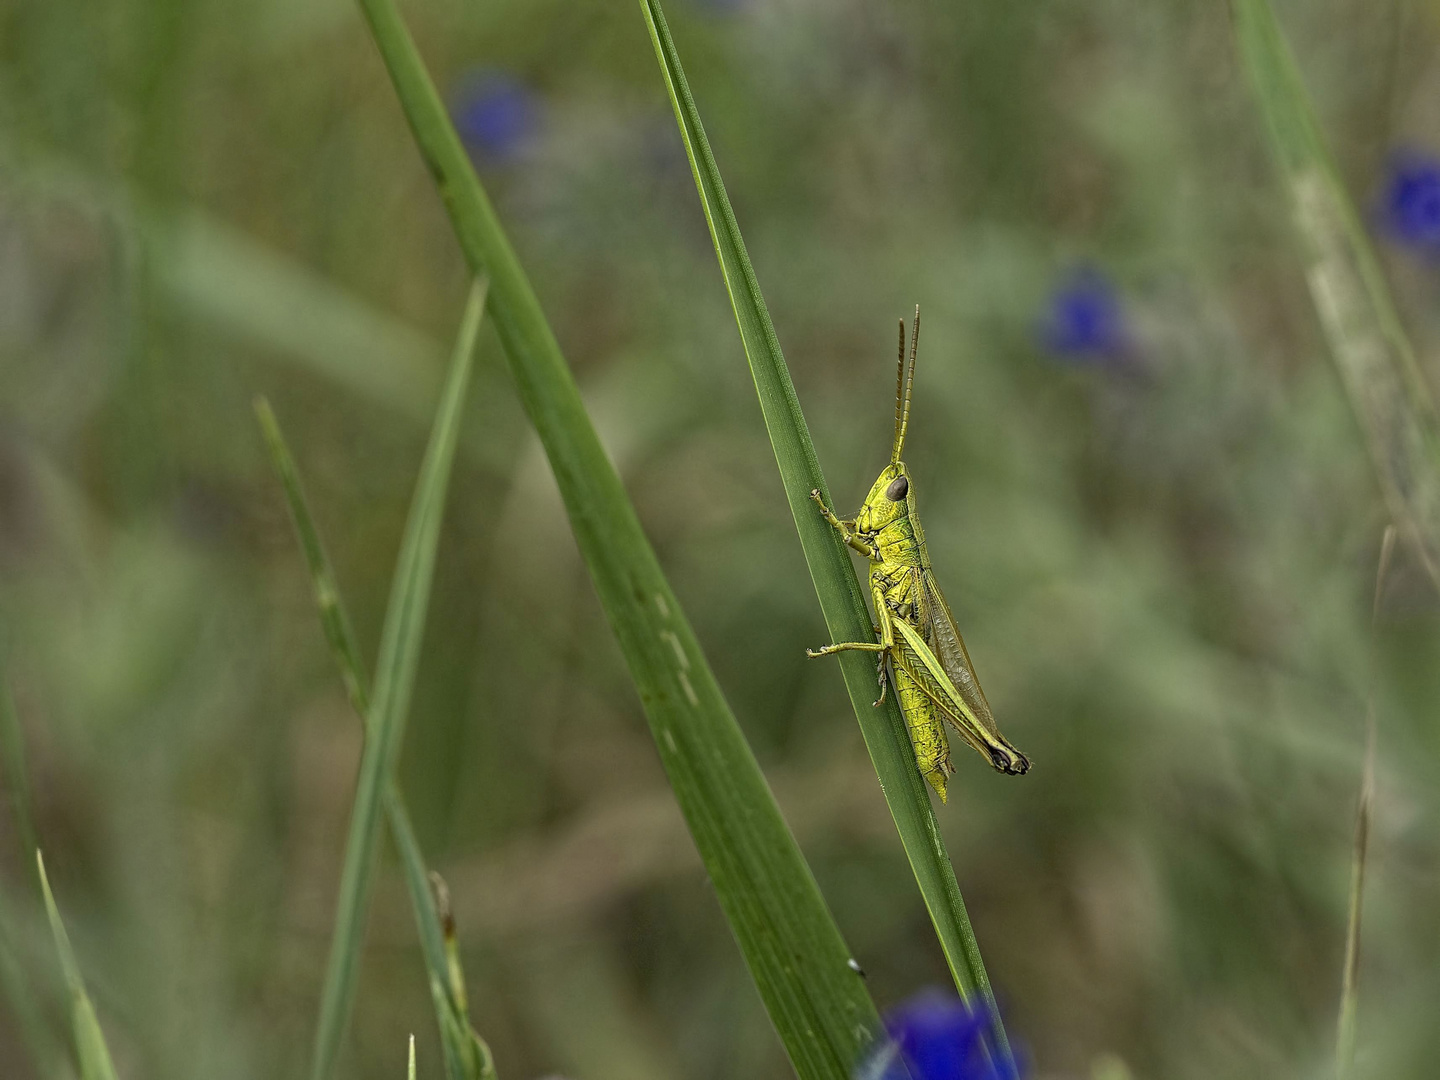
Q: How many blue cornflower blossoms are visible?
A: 4